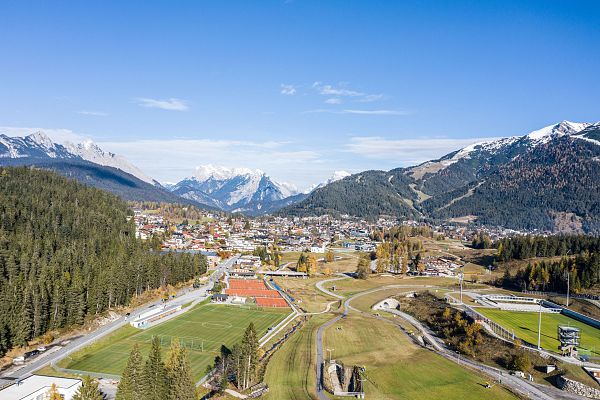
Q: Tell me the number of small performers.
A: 0